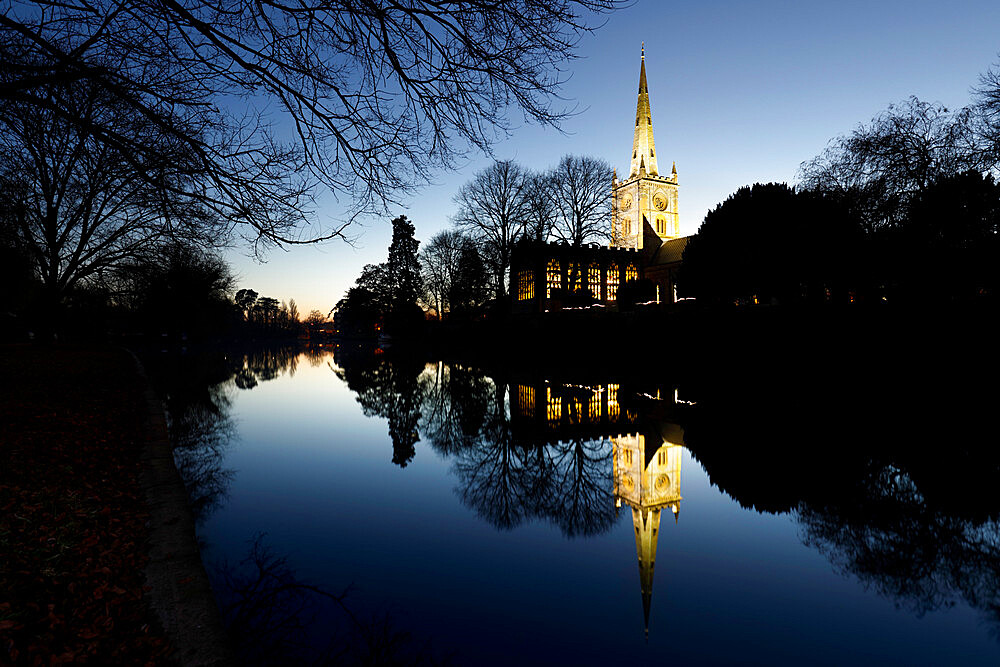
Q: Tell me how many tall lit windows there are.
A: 6